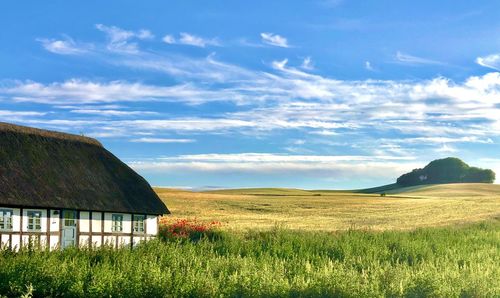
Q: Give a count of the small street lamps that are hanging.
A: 1